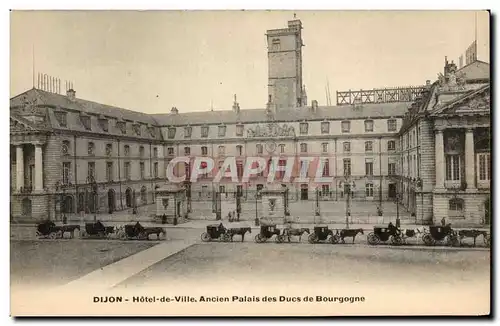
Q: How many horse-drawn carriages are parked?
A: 8